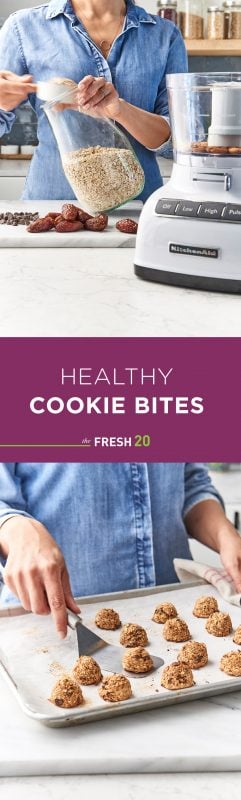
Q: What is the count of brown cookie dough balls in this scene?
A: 14